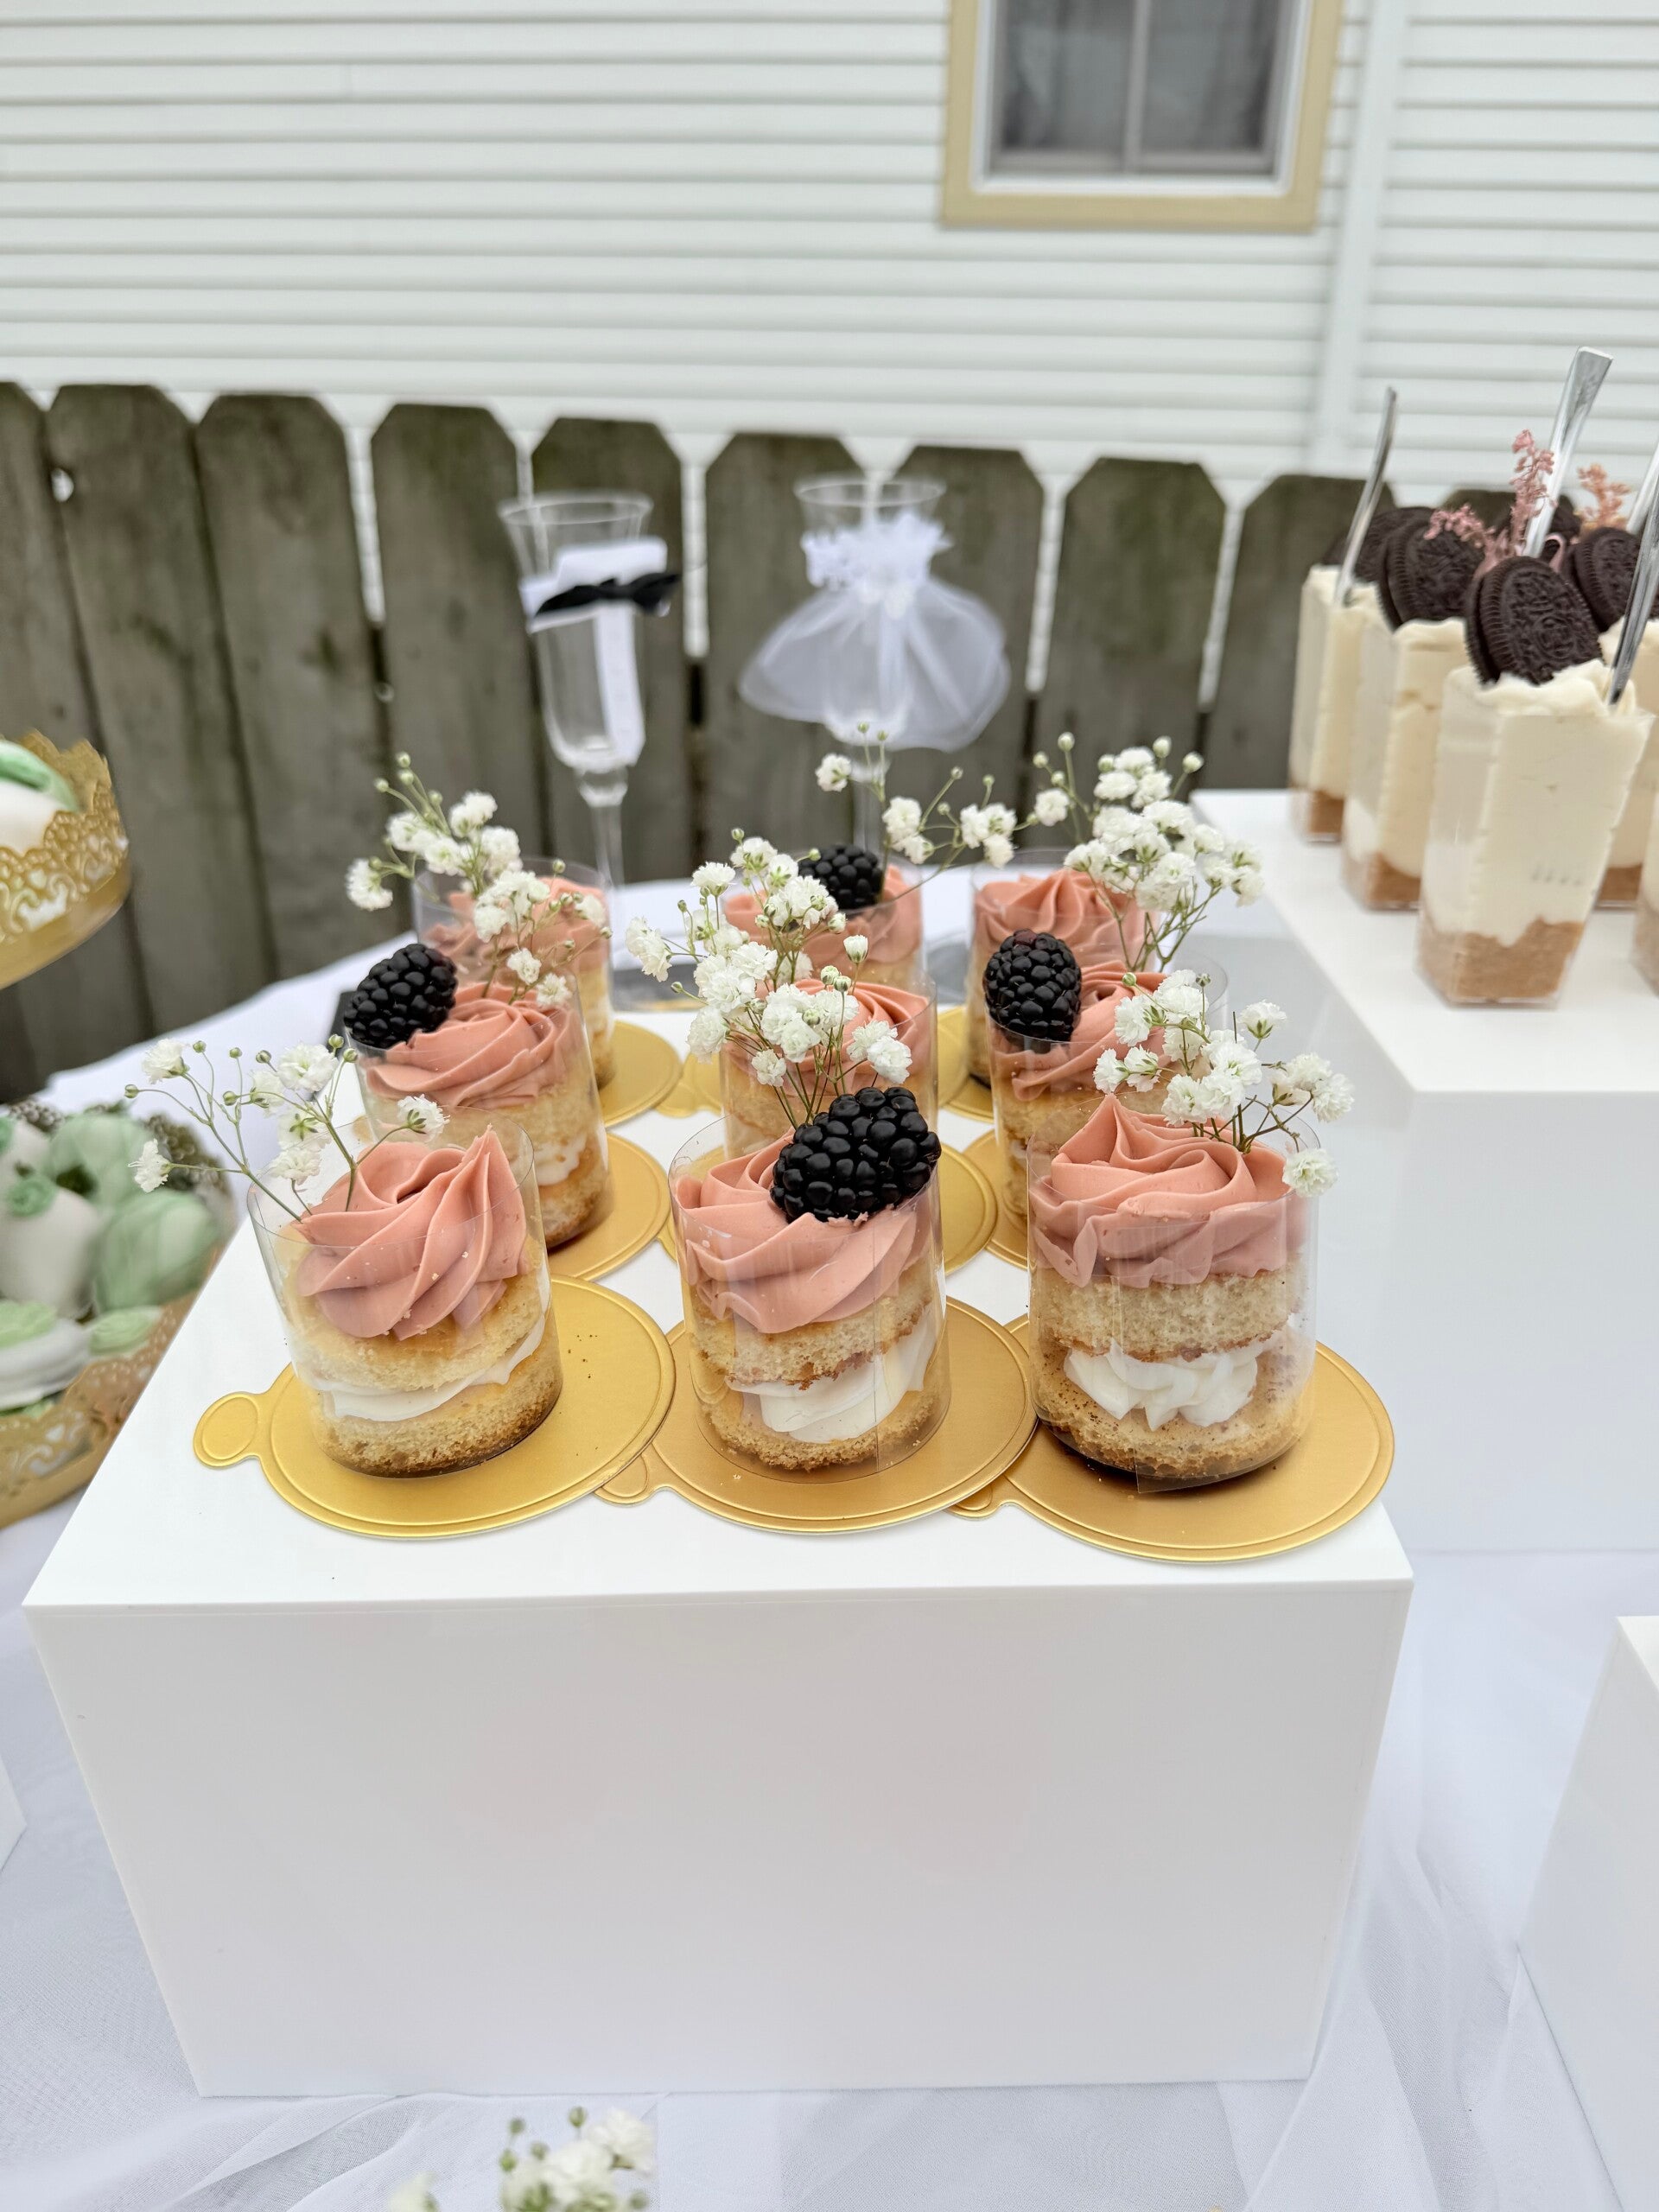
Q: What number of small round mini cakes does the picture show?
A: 9